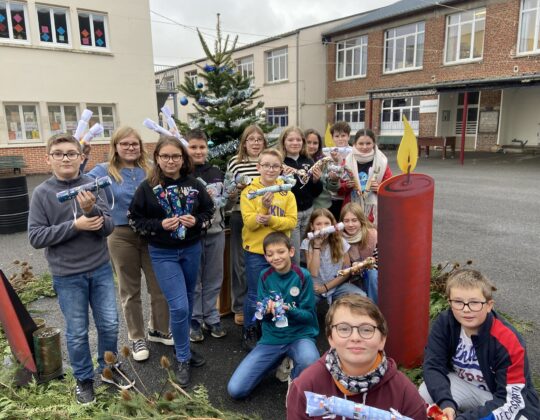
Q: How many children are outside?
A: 15